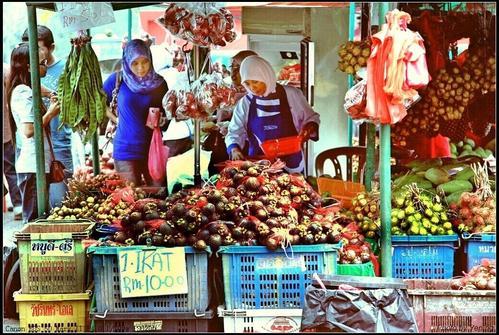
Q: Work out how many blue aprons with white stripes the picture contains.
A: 1